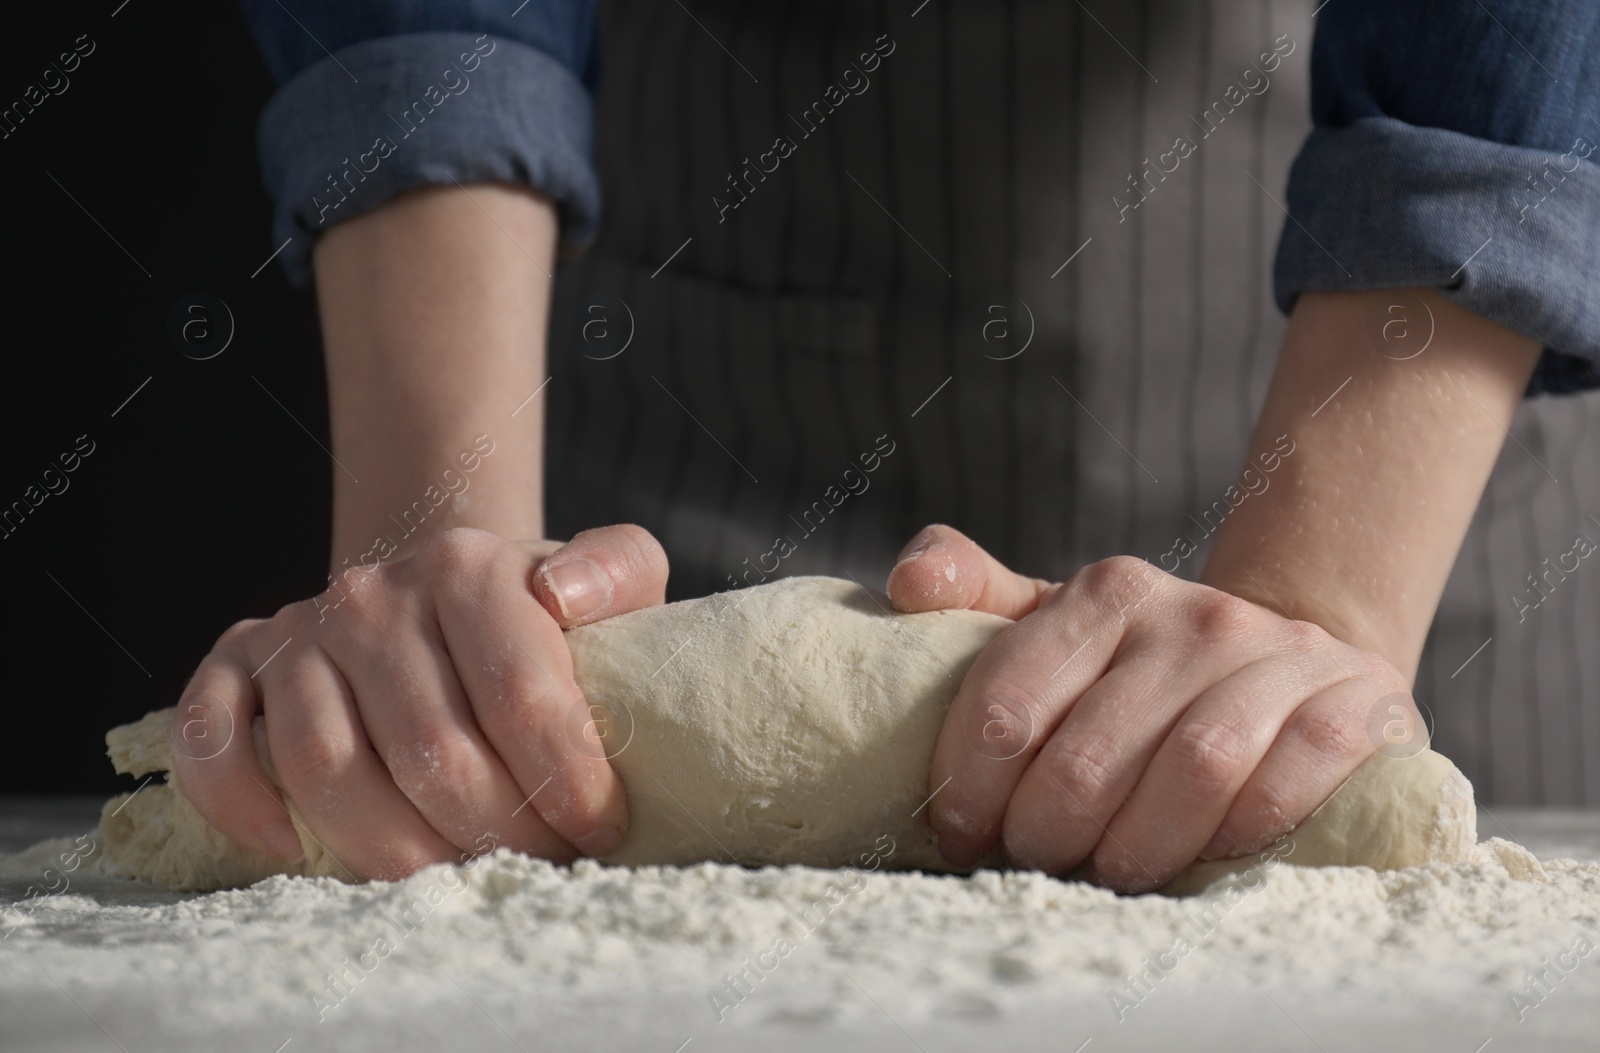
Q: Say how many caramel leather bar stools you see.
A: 0